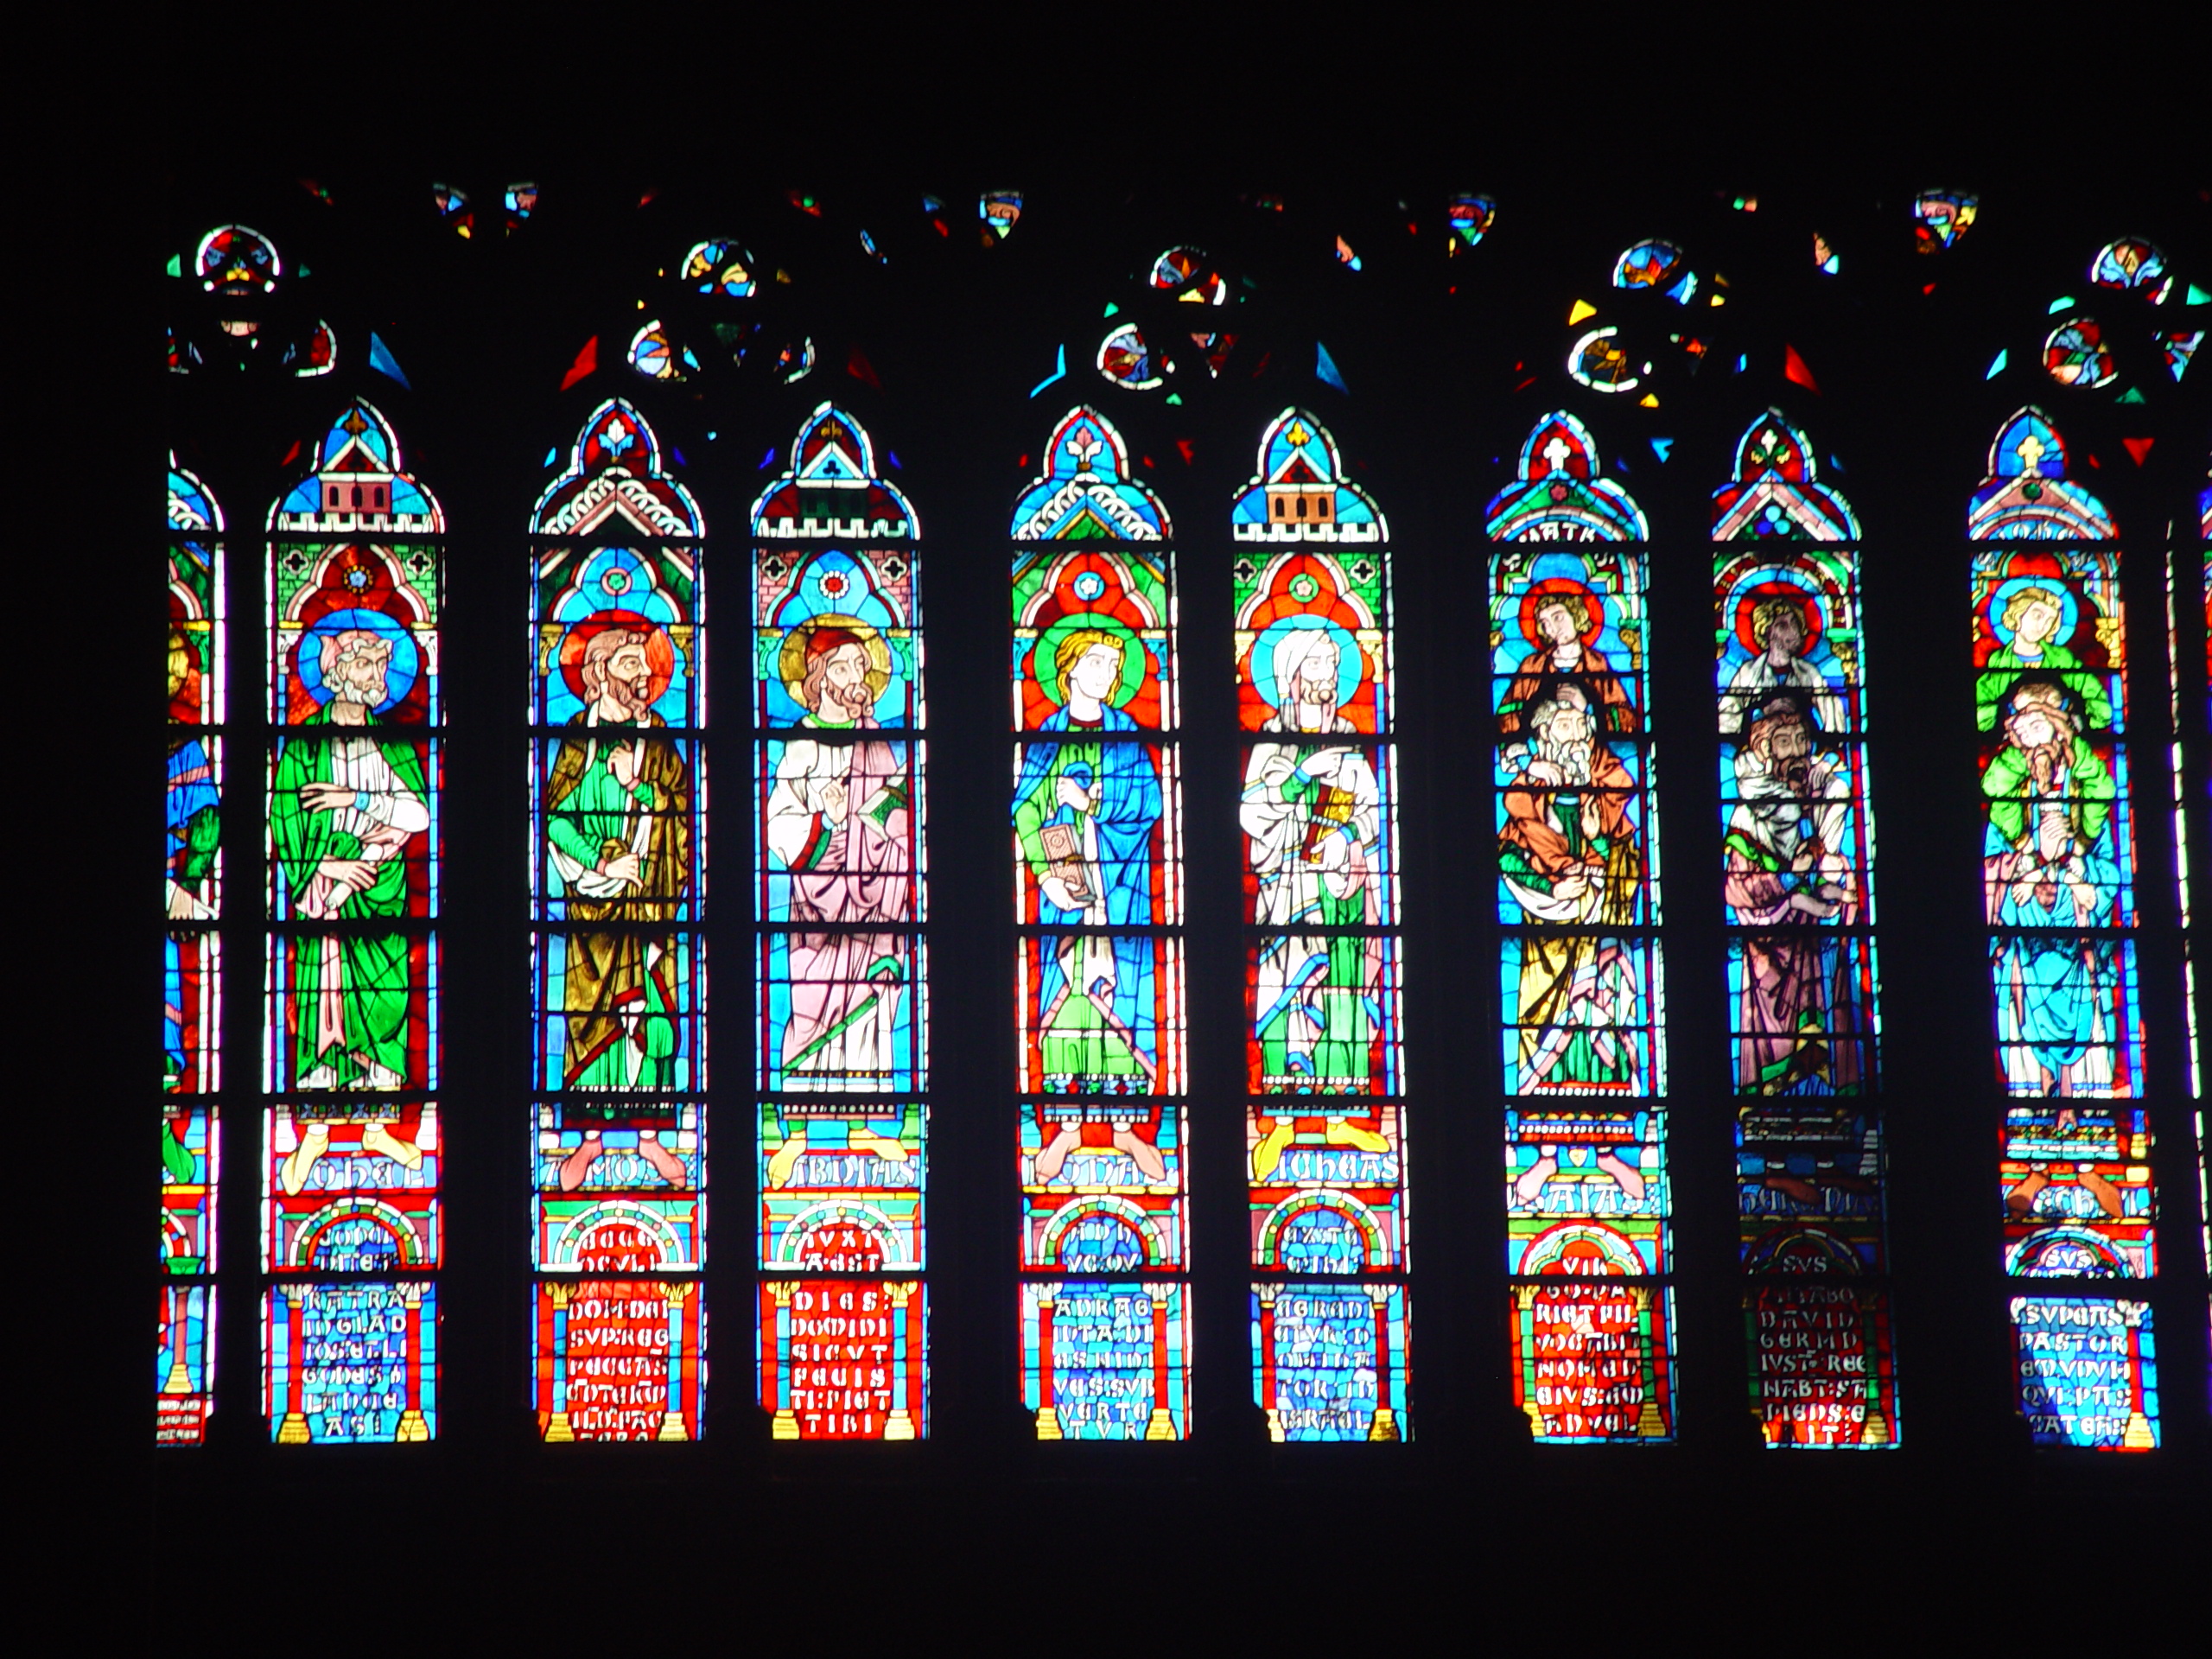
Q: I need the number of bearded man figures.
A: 7